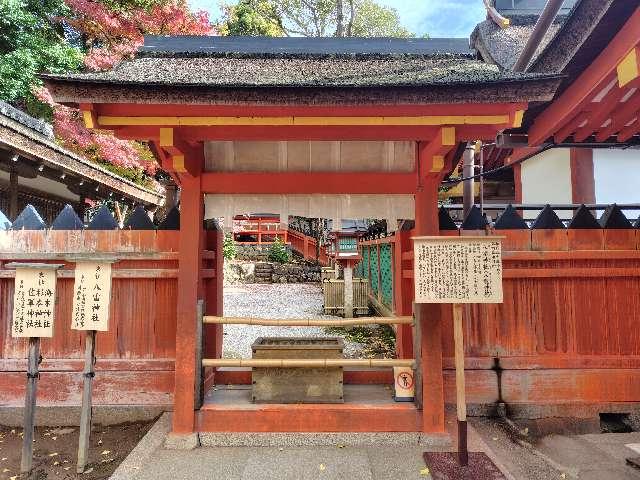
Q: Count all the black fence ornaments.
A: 13